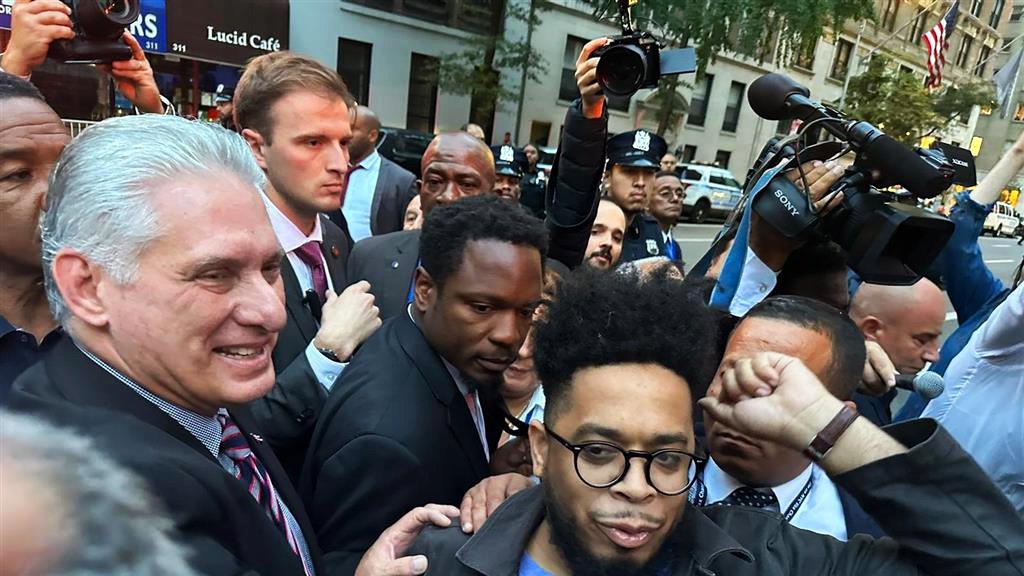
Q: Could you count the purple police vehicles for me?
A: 0